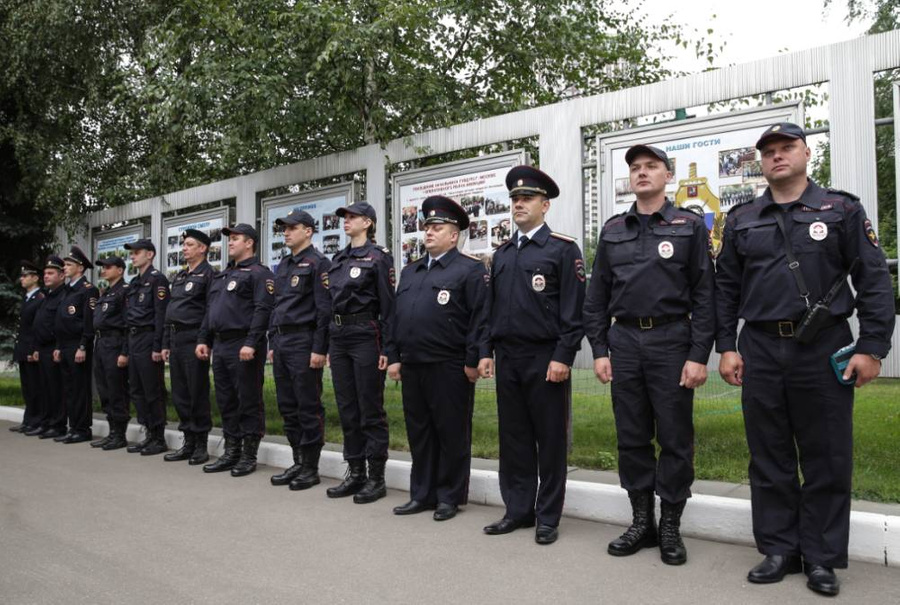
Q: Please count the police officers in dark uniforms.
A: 13